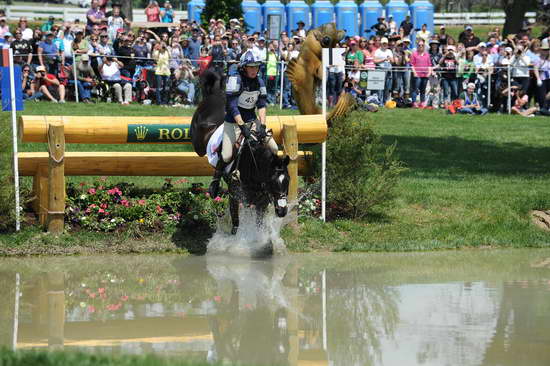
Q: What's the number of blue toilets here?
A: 9